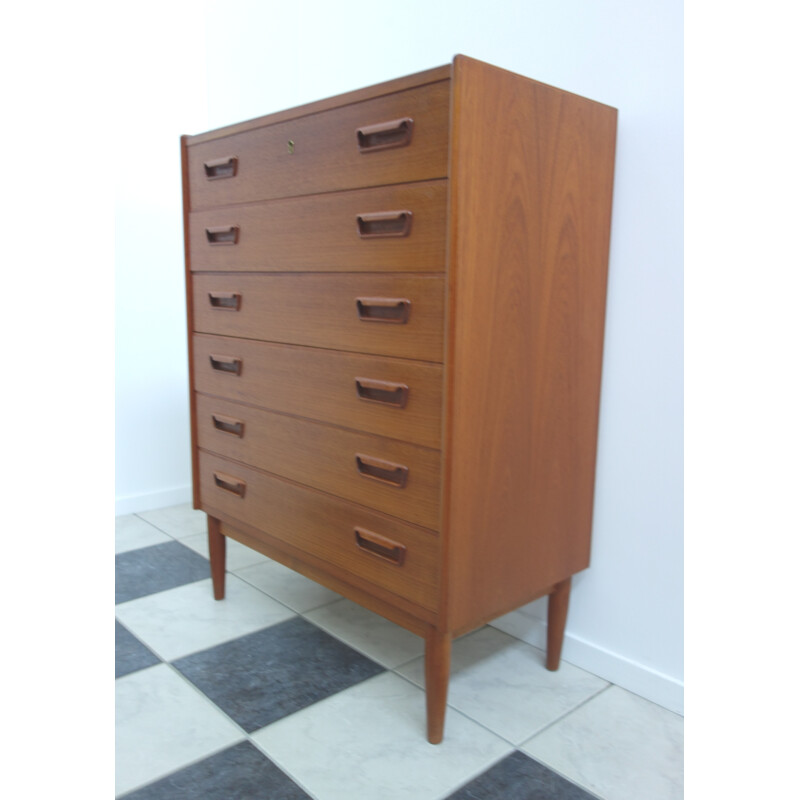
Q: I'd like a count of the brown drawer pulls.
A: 12